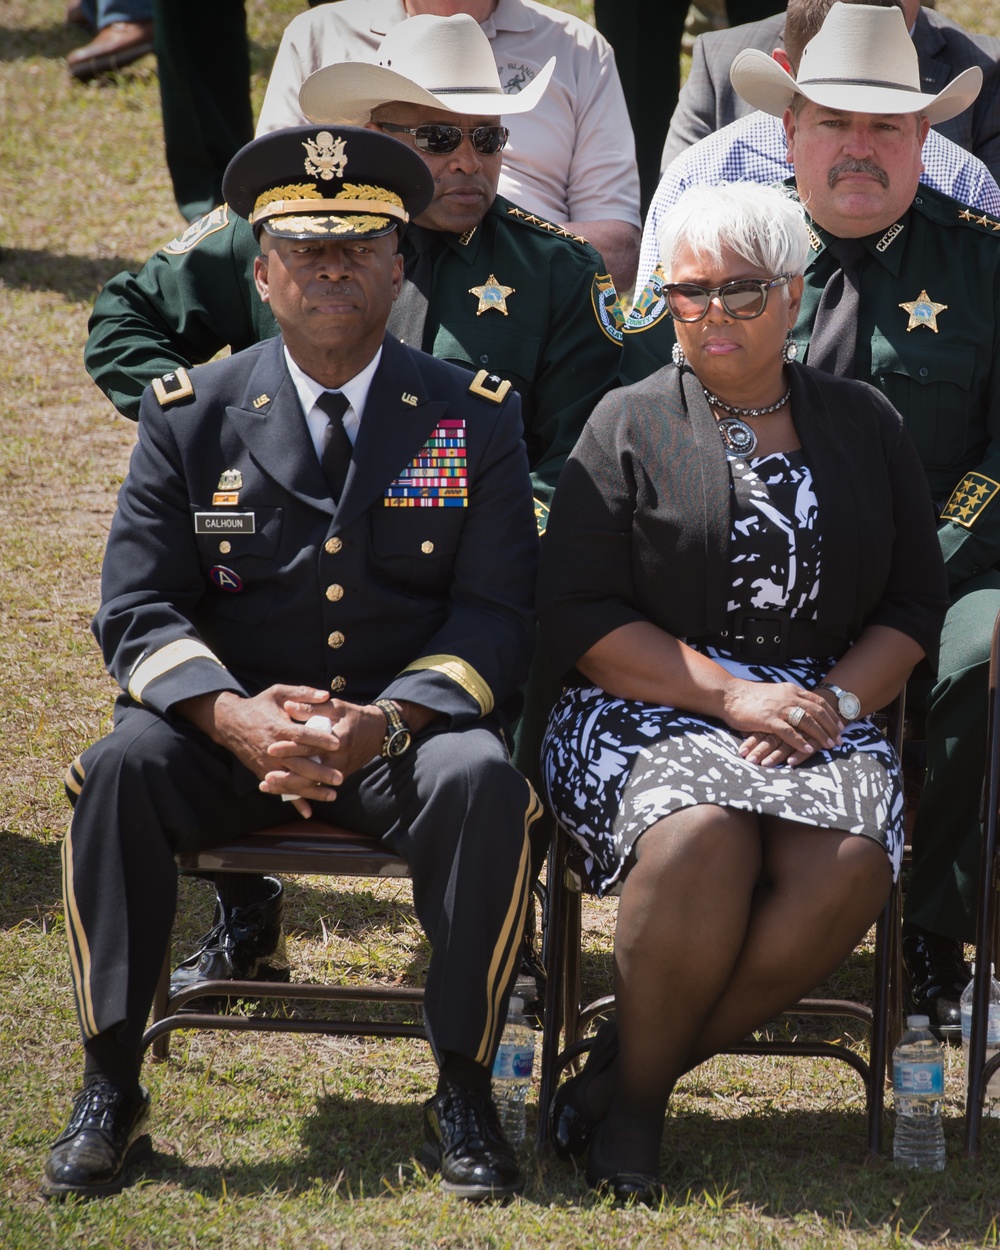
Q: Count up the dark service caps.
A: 1